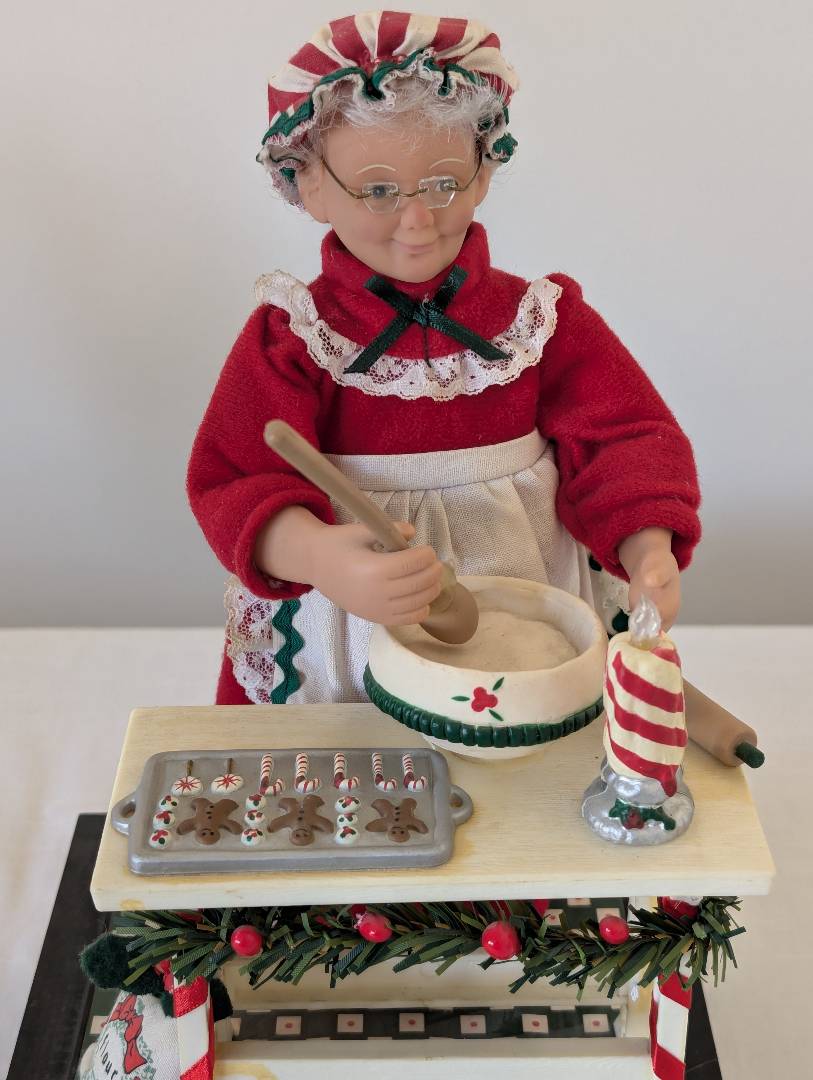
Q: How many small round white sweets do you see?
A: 9